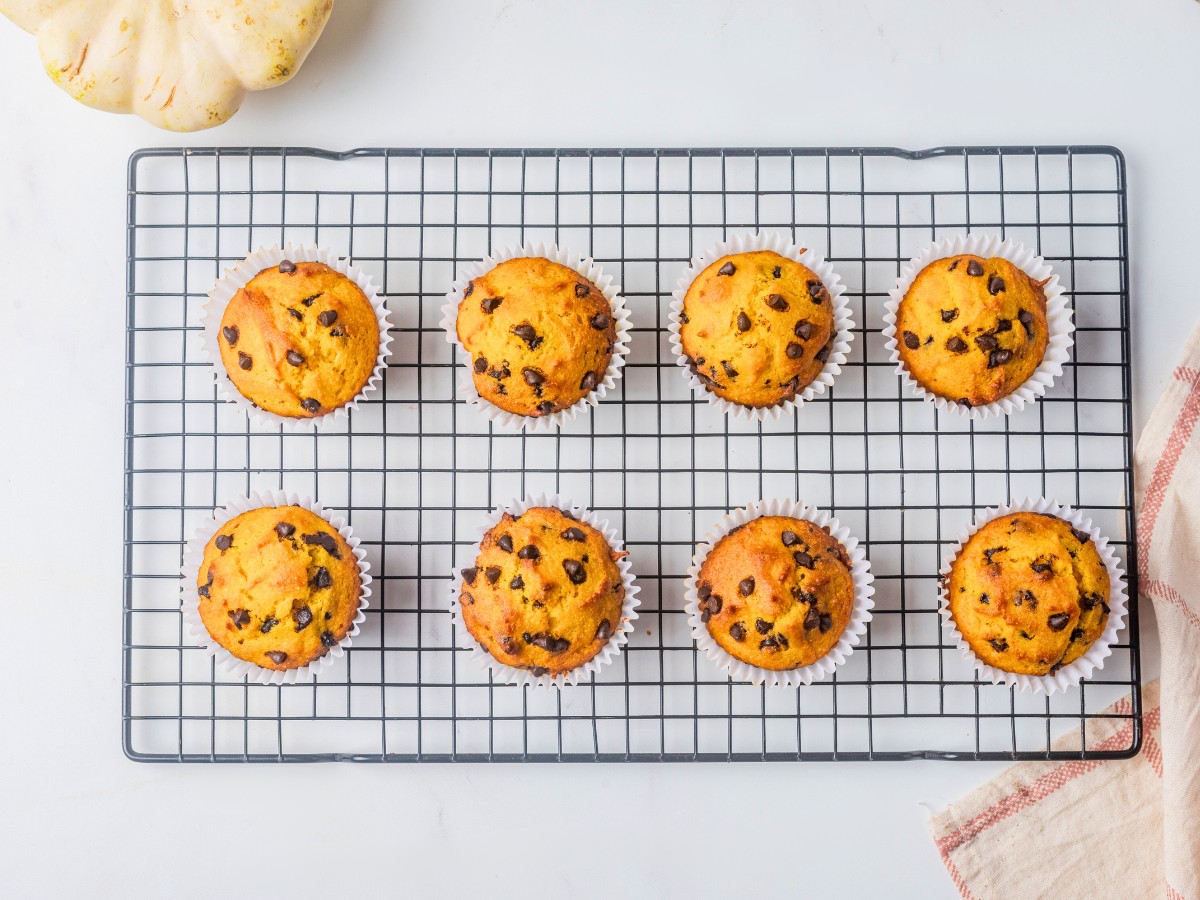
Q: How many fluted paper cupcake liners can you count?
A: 8